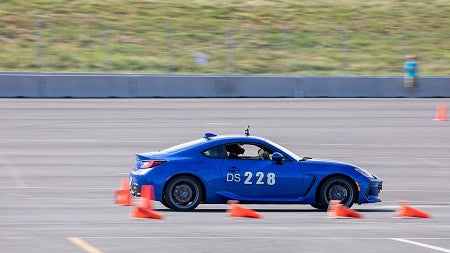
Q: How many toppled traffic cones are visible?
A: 4